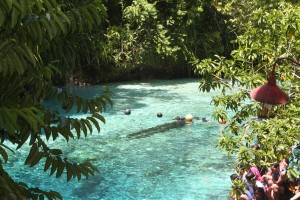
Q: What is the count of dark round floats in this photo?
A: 2